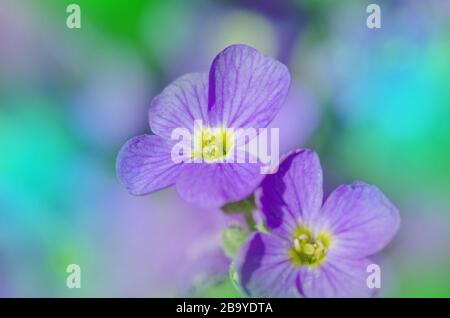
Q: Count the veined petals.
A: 8